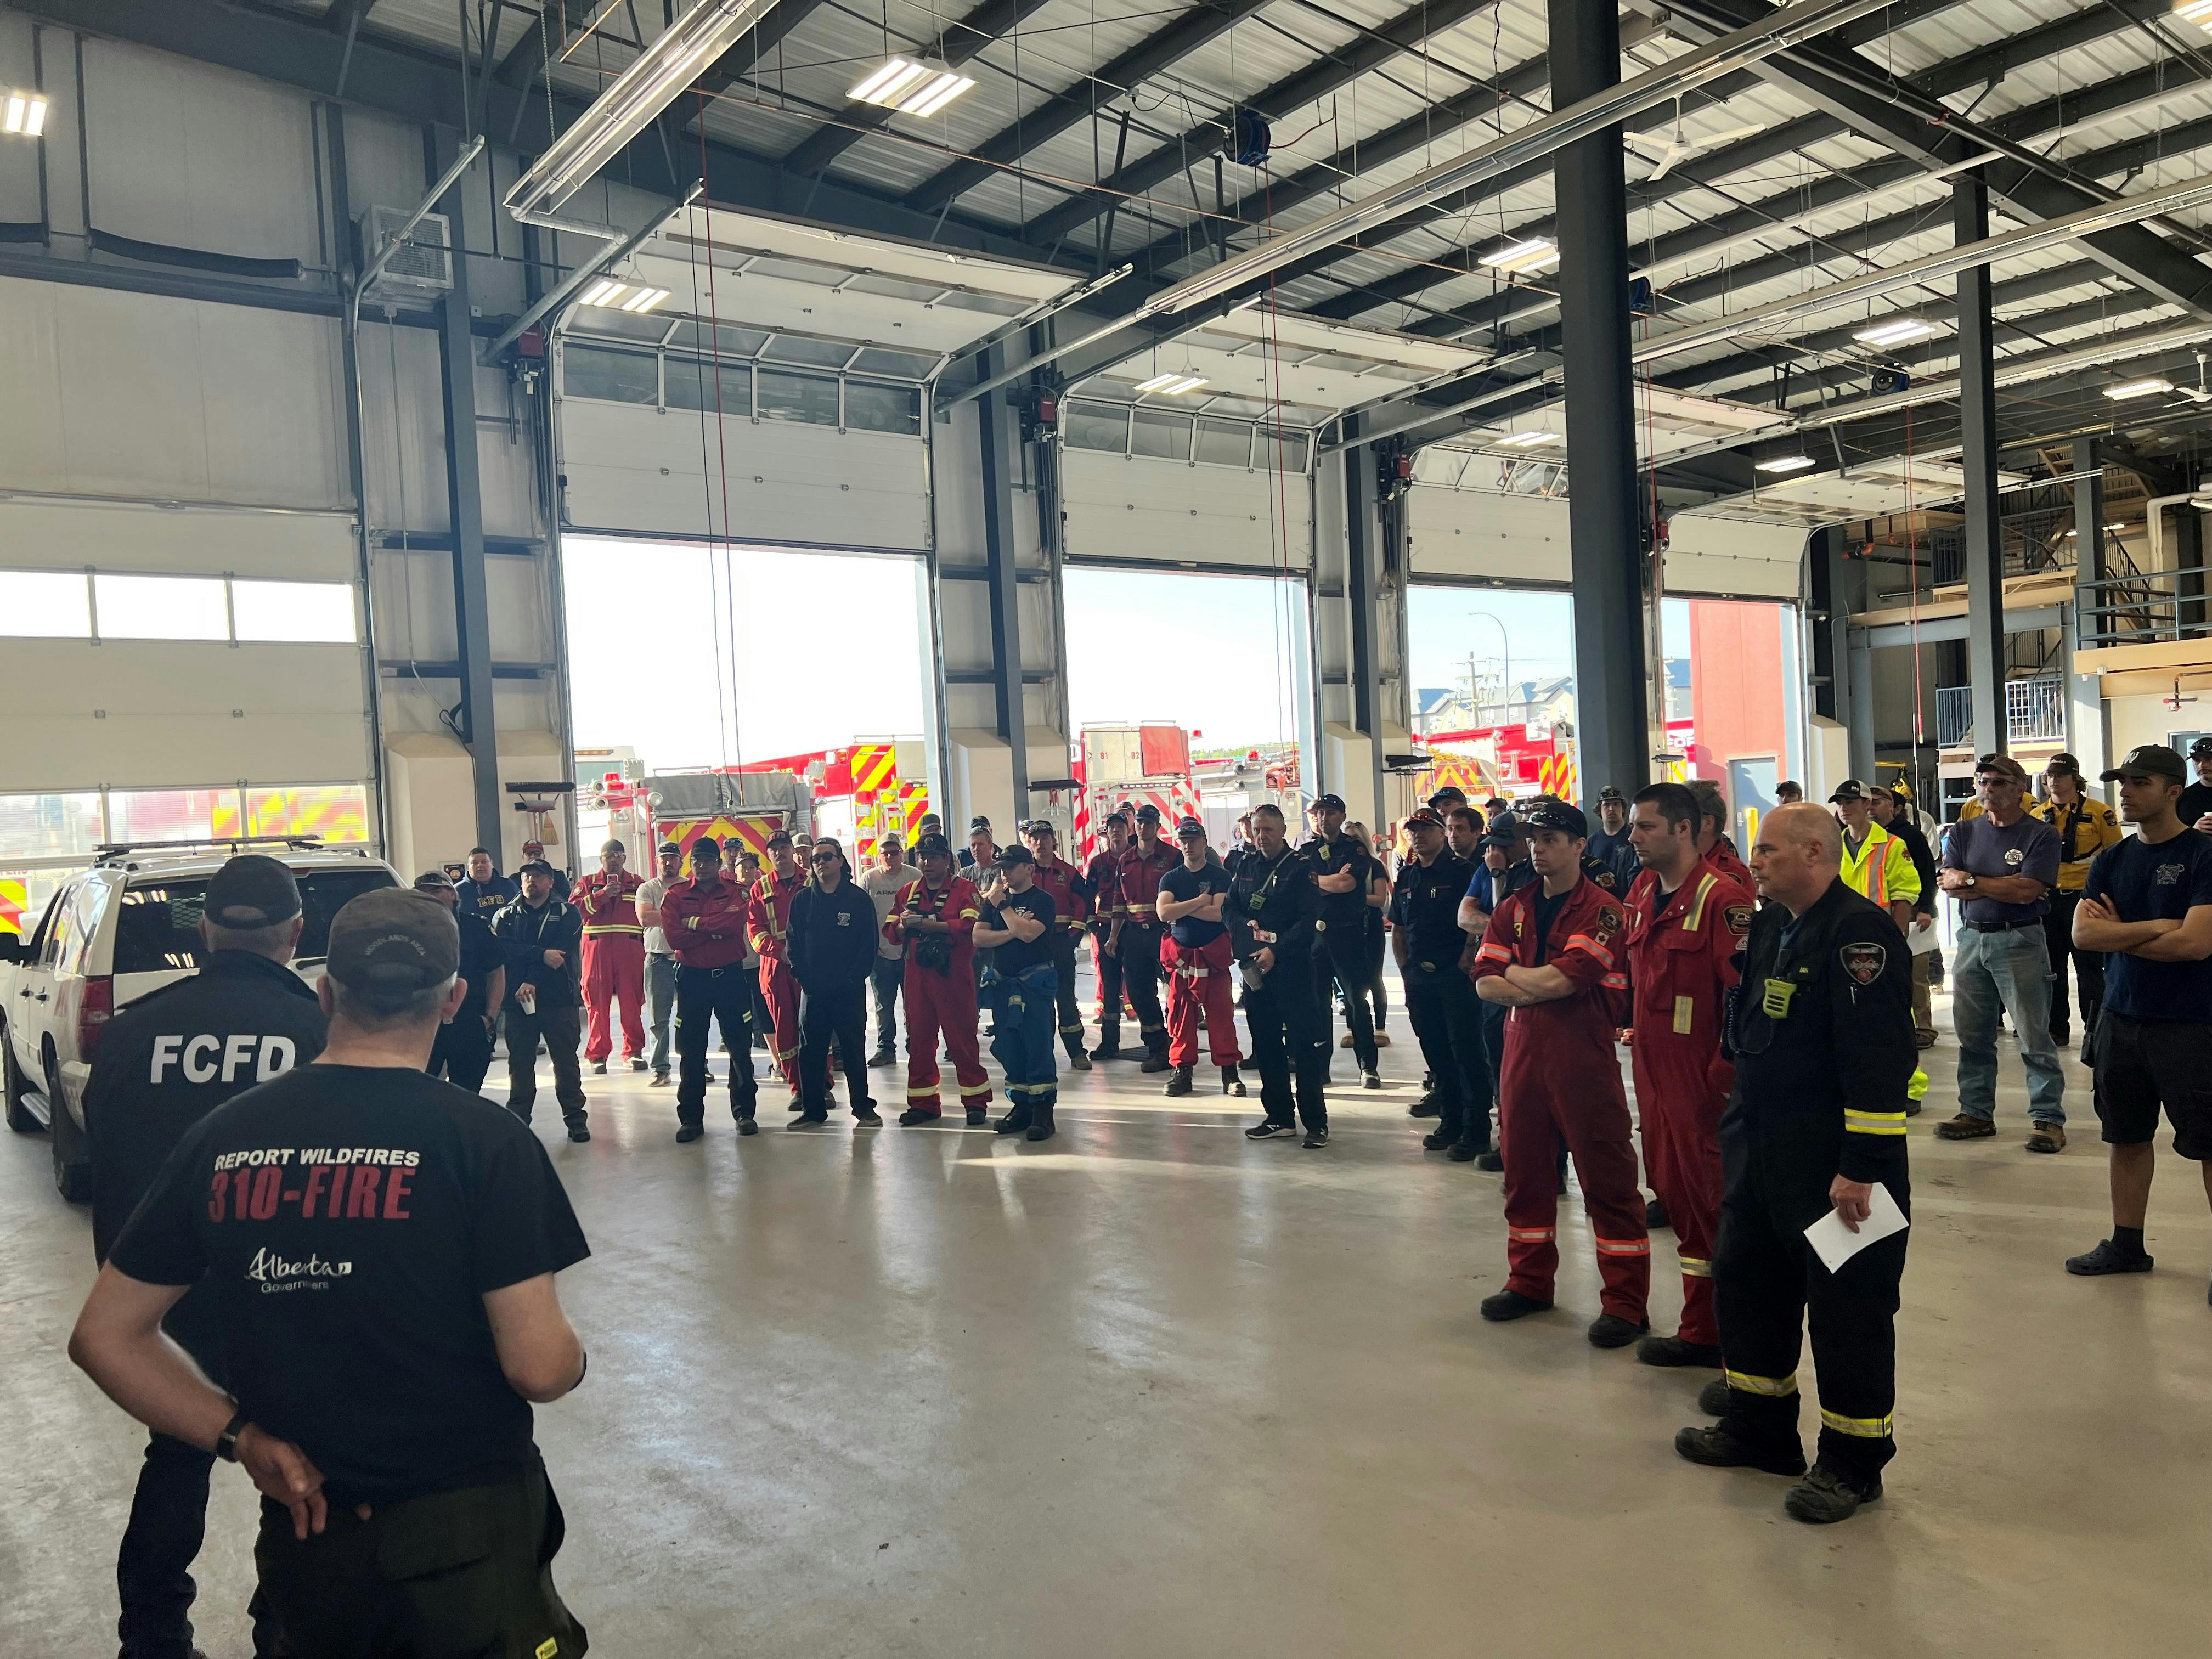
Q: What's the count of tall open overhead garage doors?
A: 4